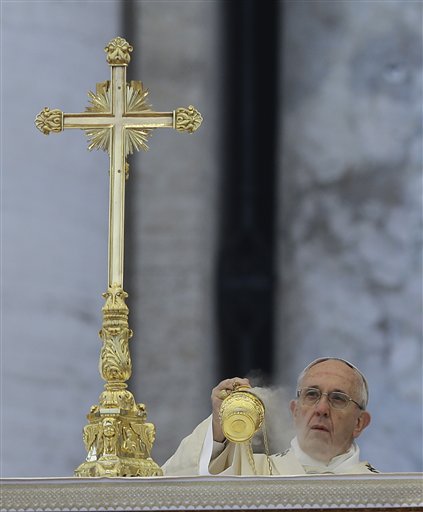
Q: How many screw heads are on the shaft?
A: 2